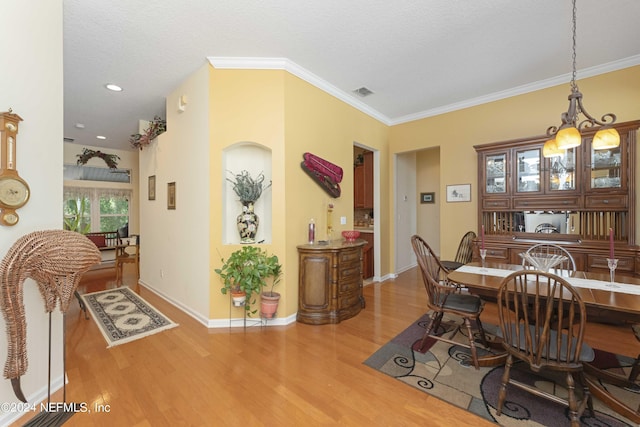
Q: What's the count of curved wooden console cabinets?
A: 1